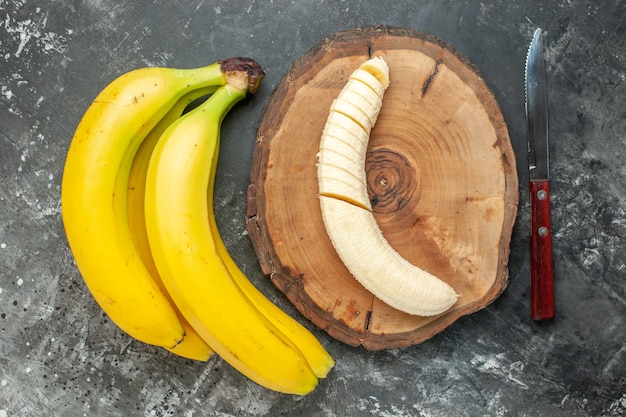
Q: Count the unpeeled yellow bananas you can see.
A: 4